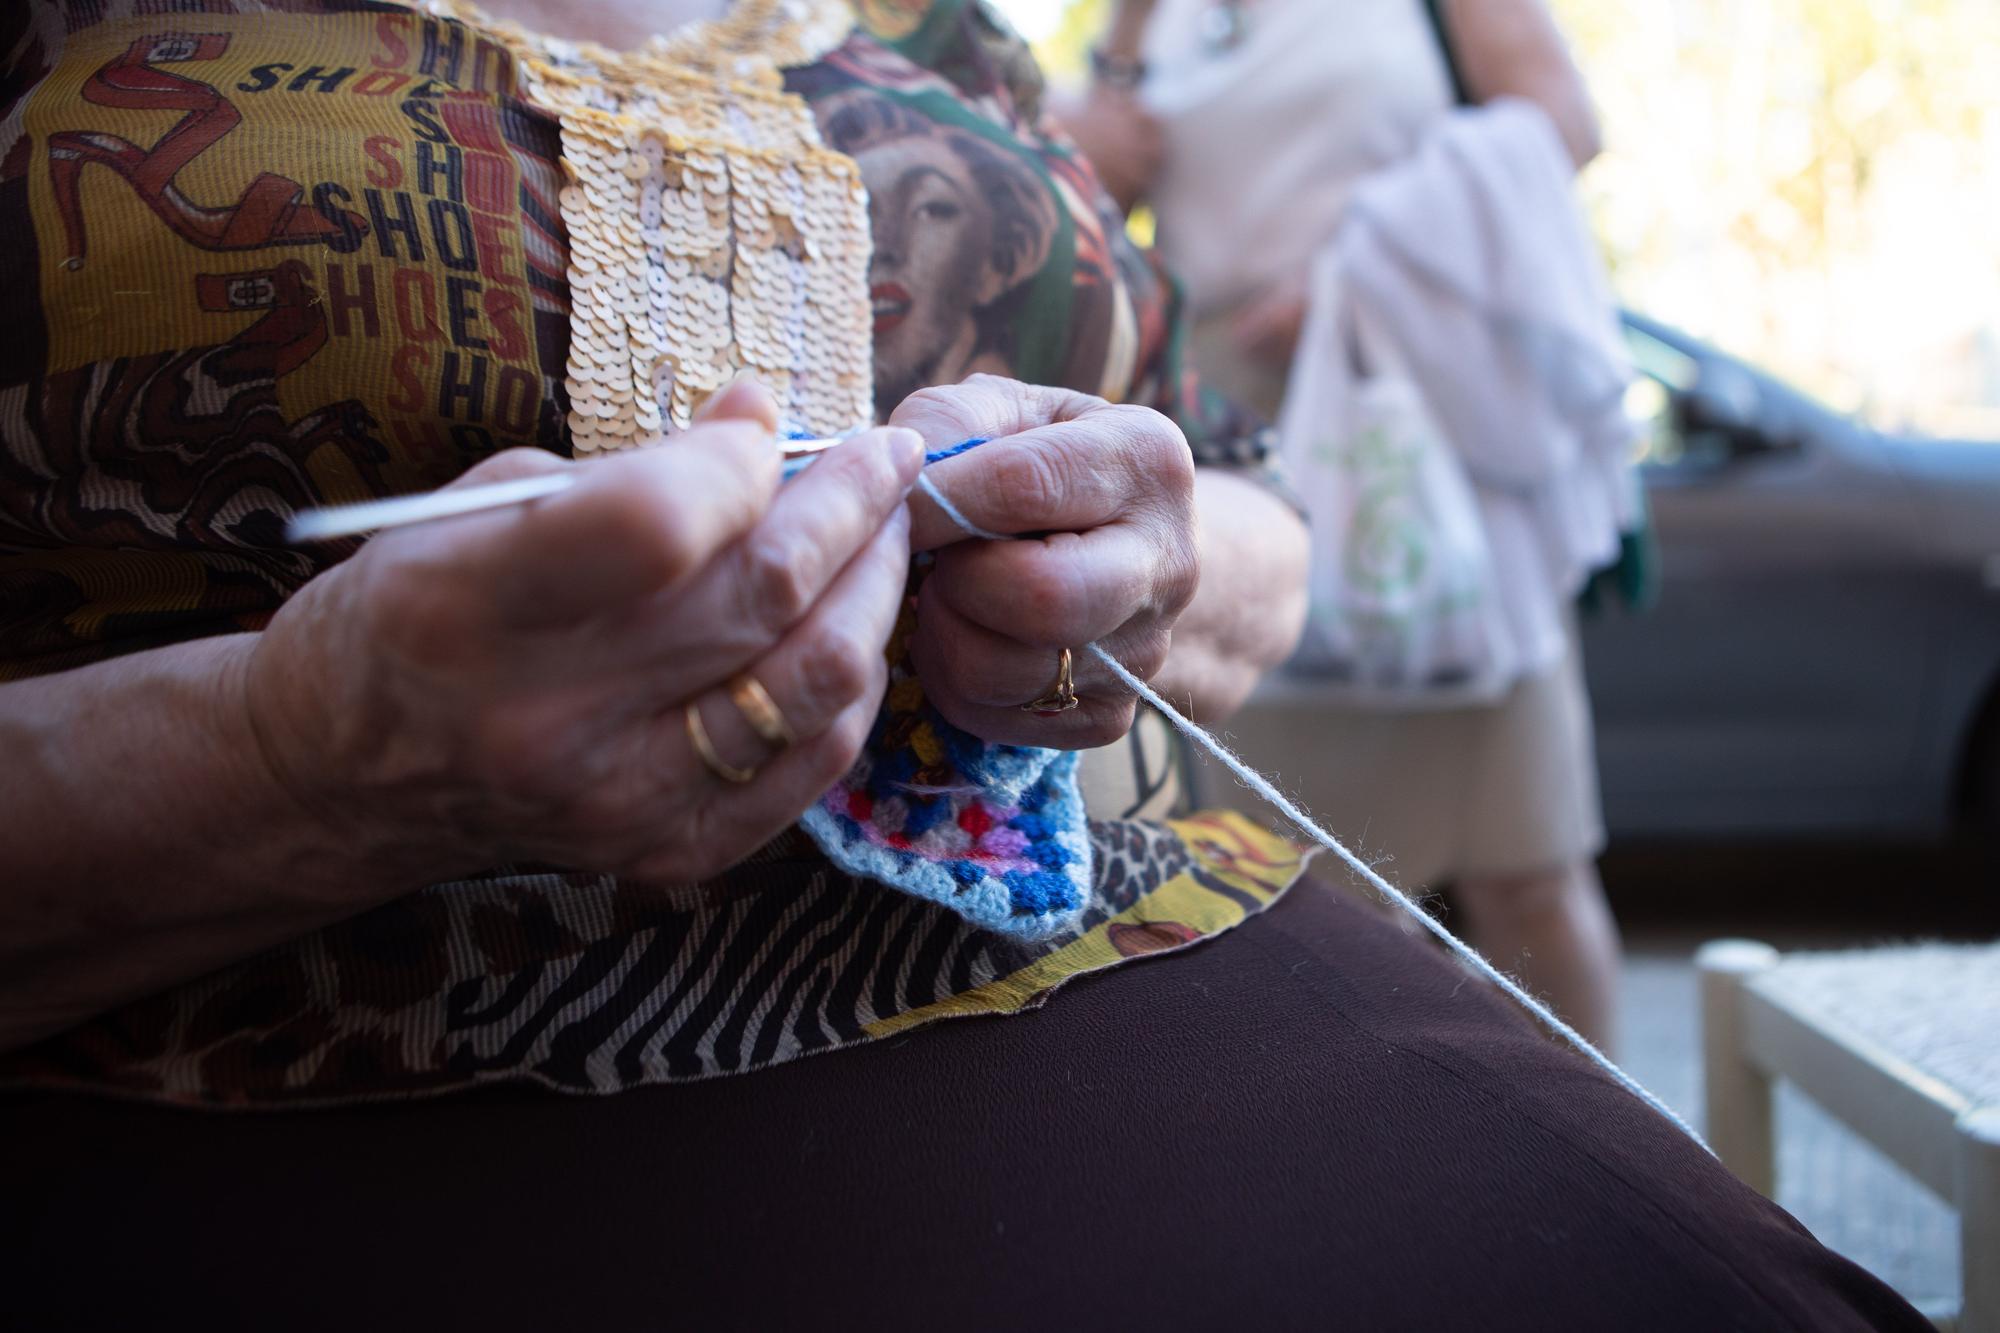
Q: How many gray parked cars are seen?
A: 1